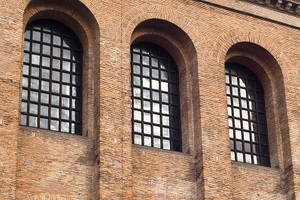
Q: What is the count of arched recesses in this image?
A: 3